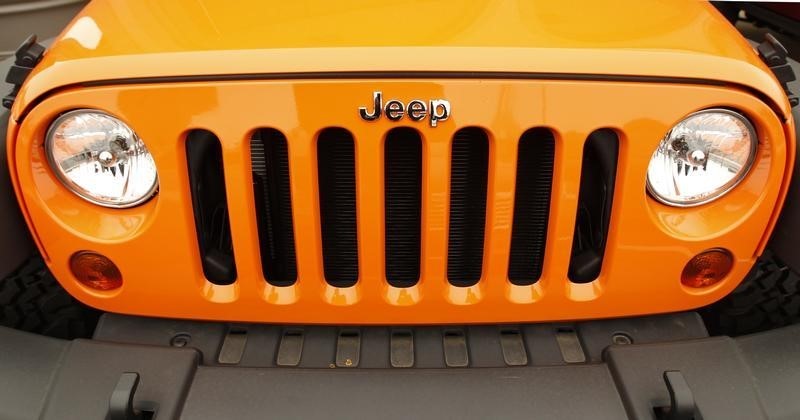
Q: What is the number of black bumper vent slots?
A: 7